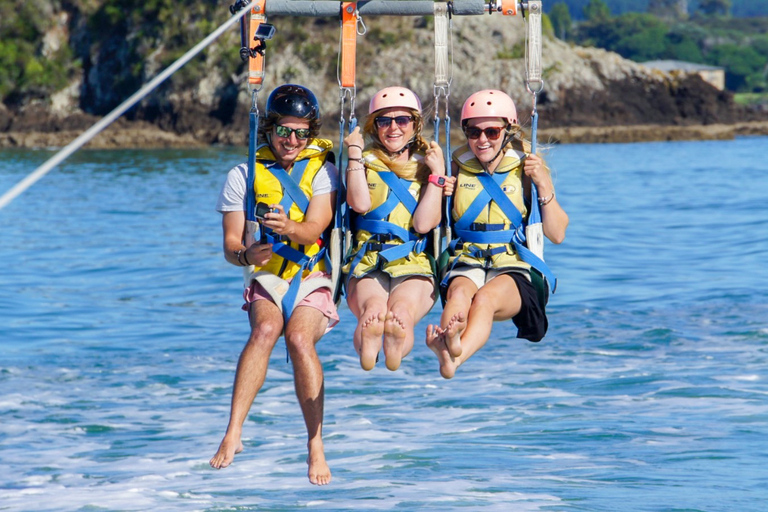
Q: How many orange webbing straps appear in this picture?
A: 2